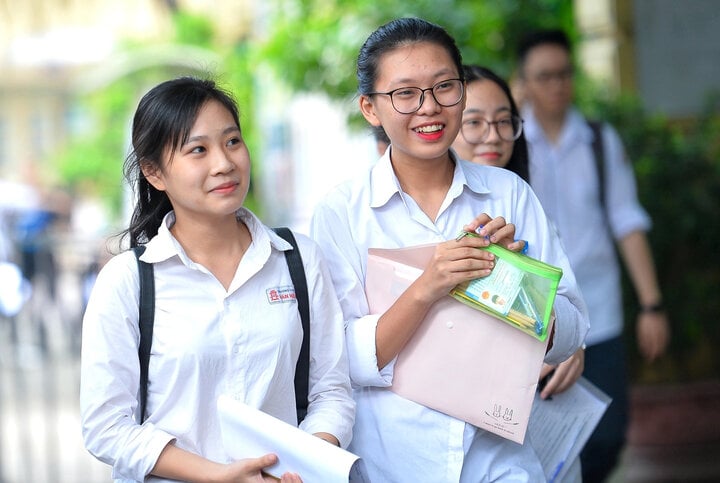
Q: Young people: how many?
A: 4